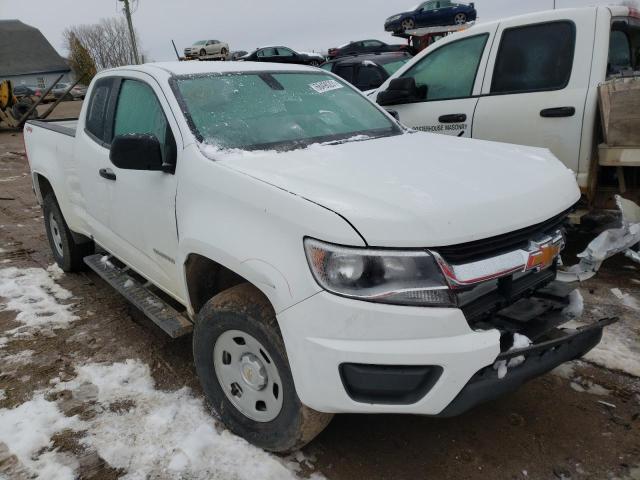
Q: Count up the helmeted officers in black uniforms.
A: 0